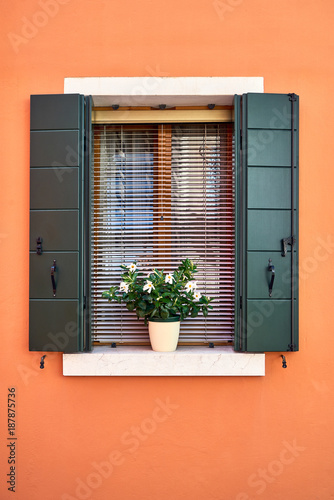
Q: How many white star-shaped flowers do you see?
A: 6